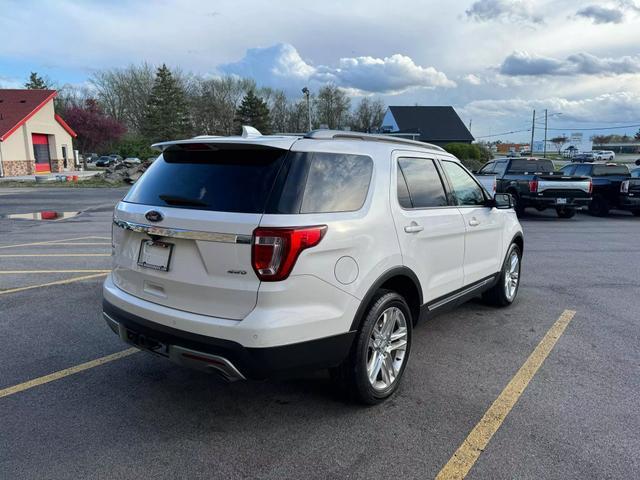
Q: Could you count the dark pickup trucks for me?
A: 2